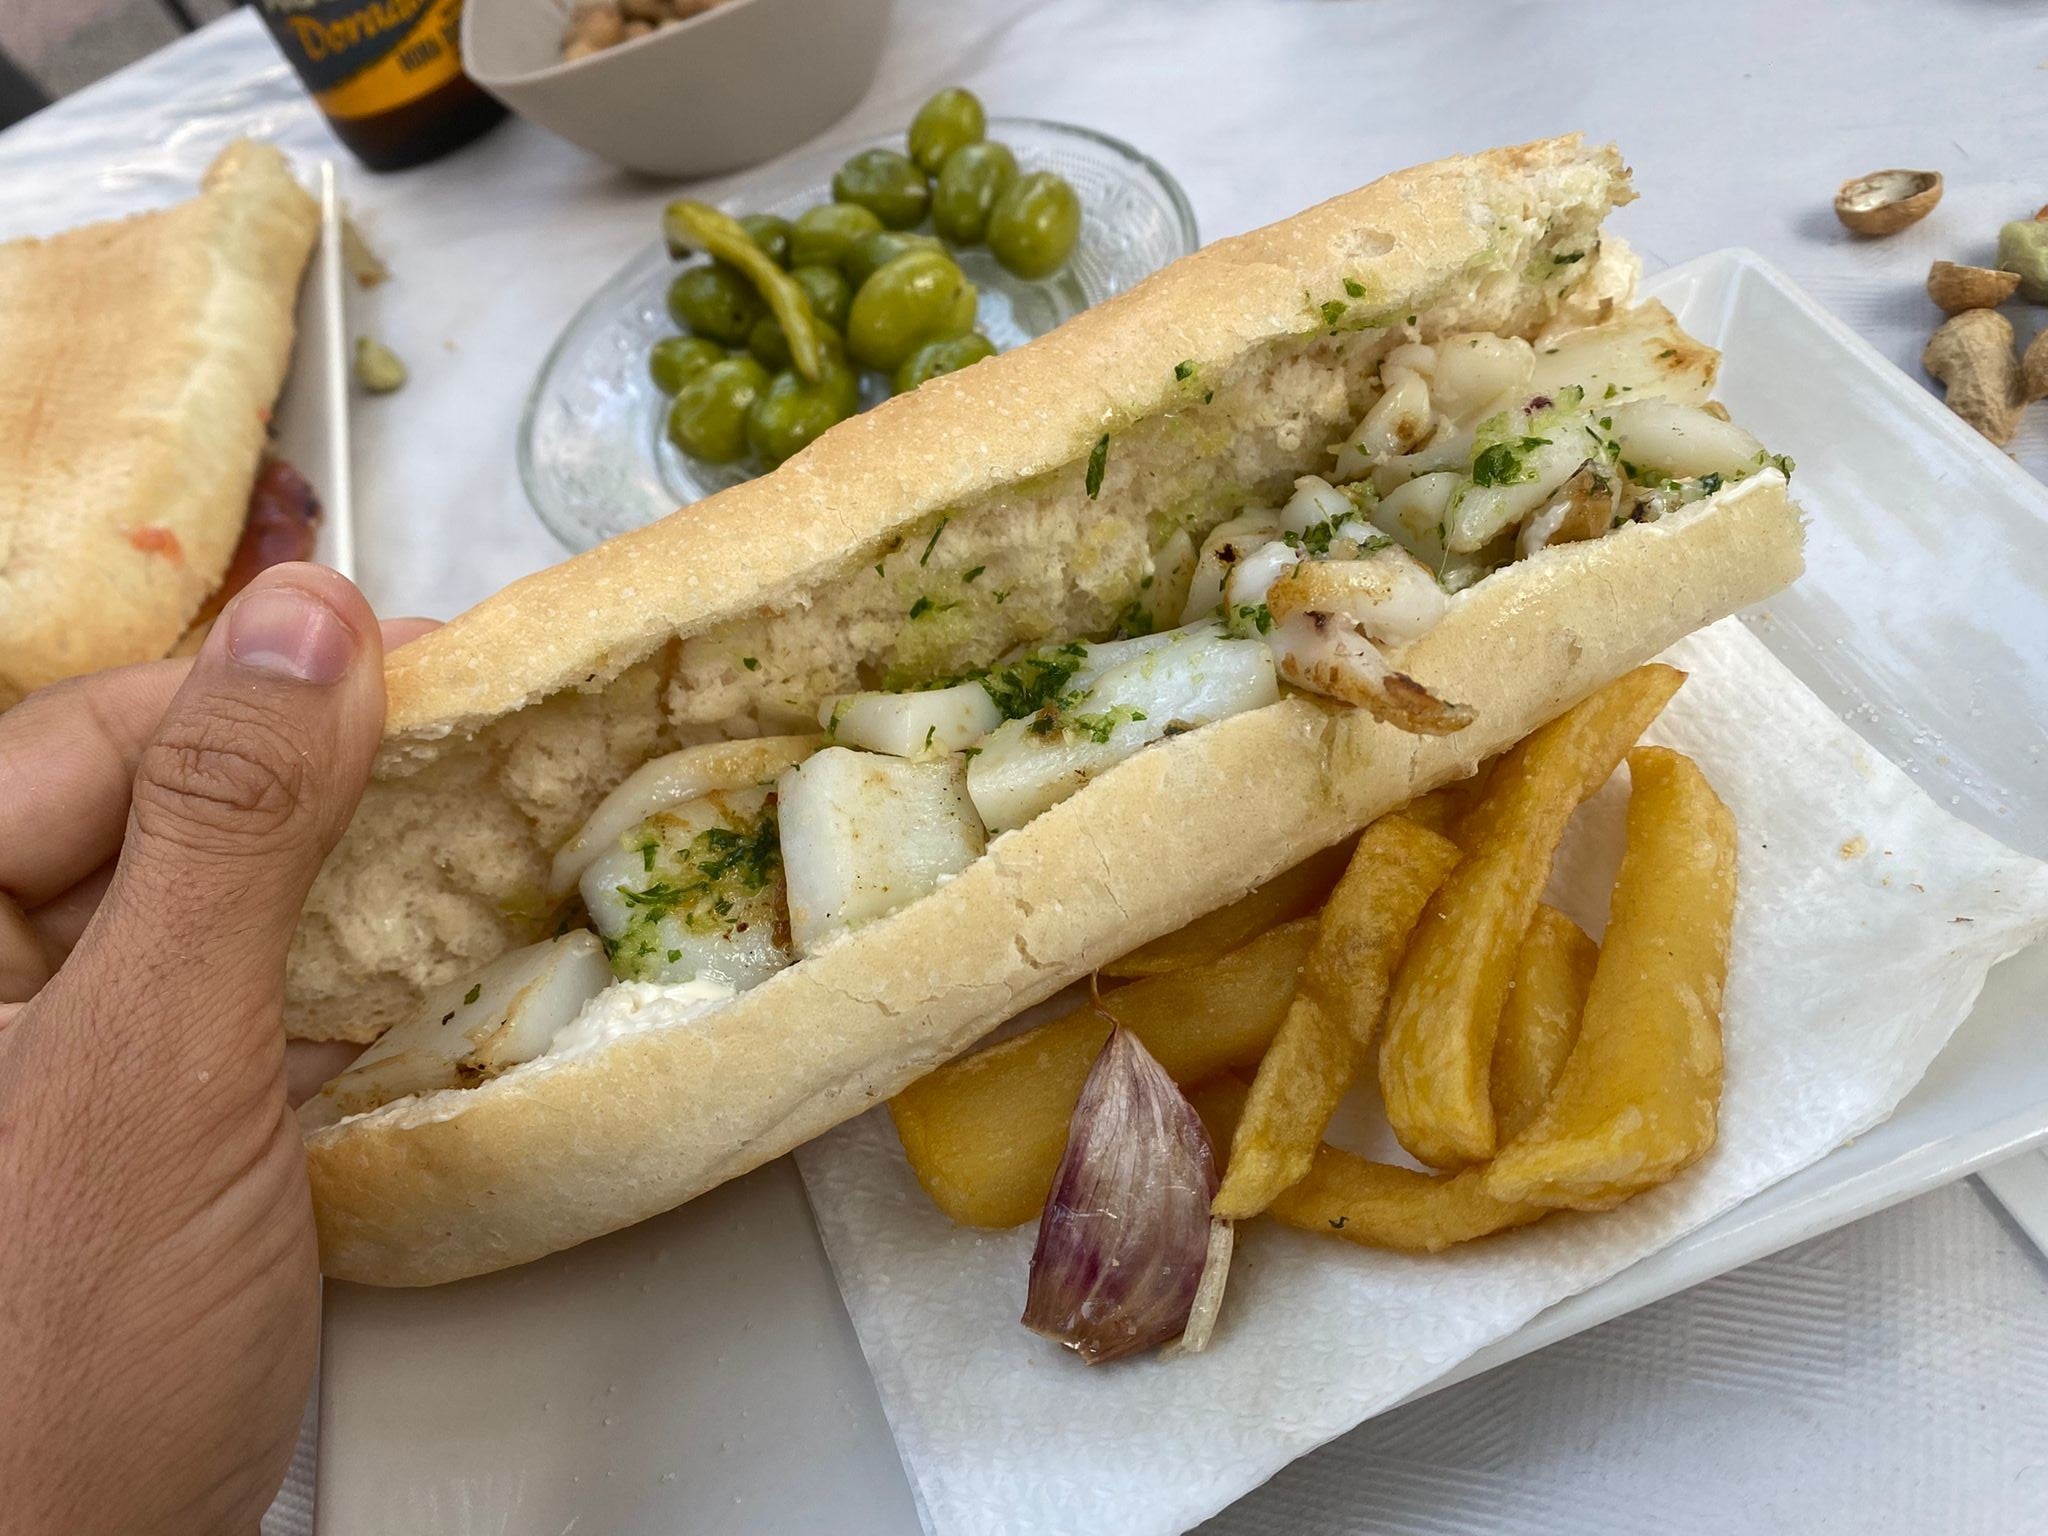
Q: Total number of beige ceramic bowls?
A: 1